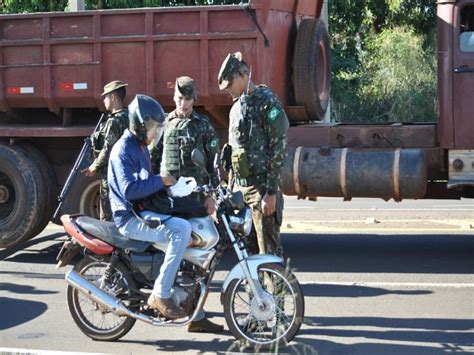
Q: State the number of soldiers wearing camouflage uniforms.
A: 3